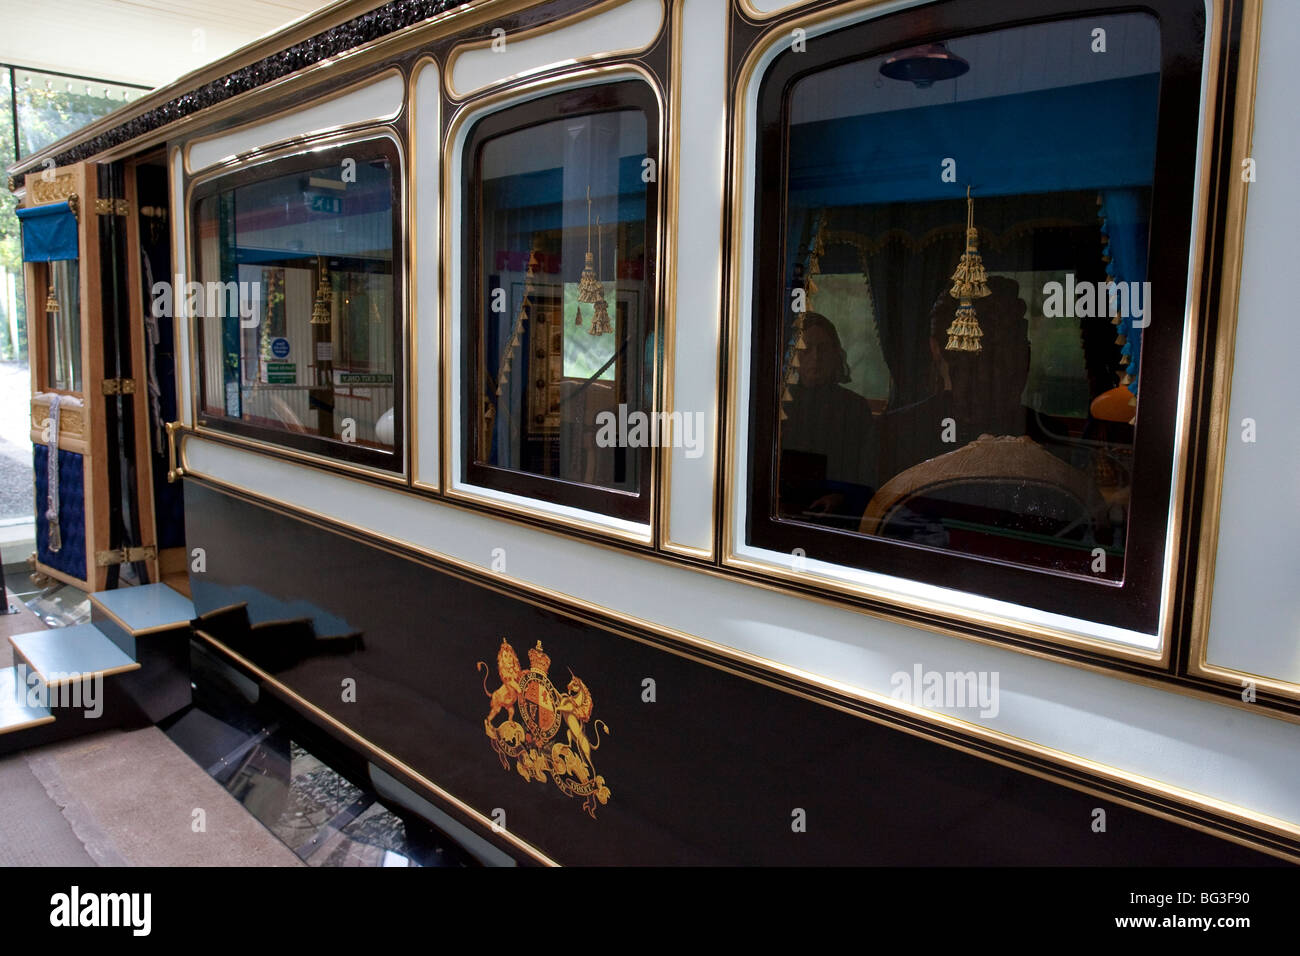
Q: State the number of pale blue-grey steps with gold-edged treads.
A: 3